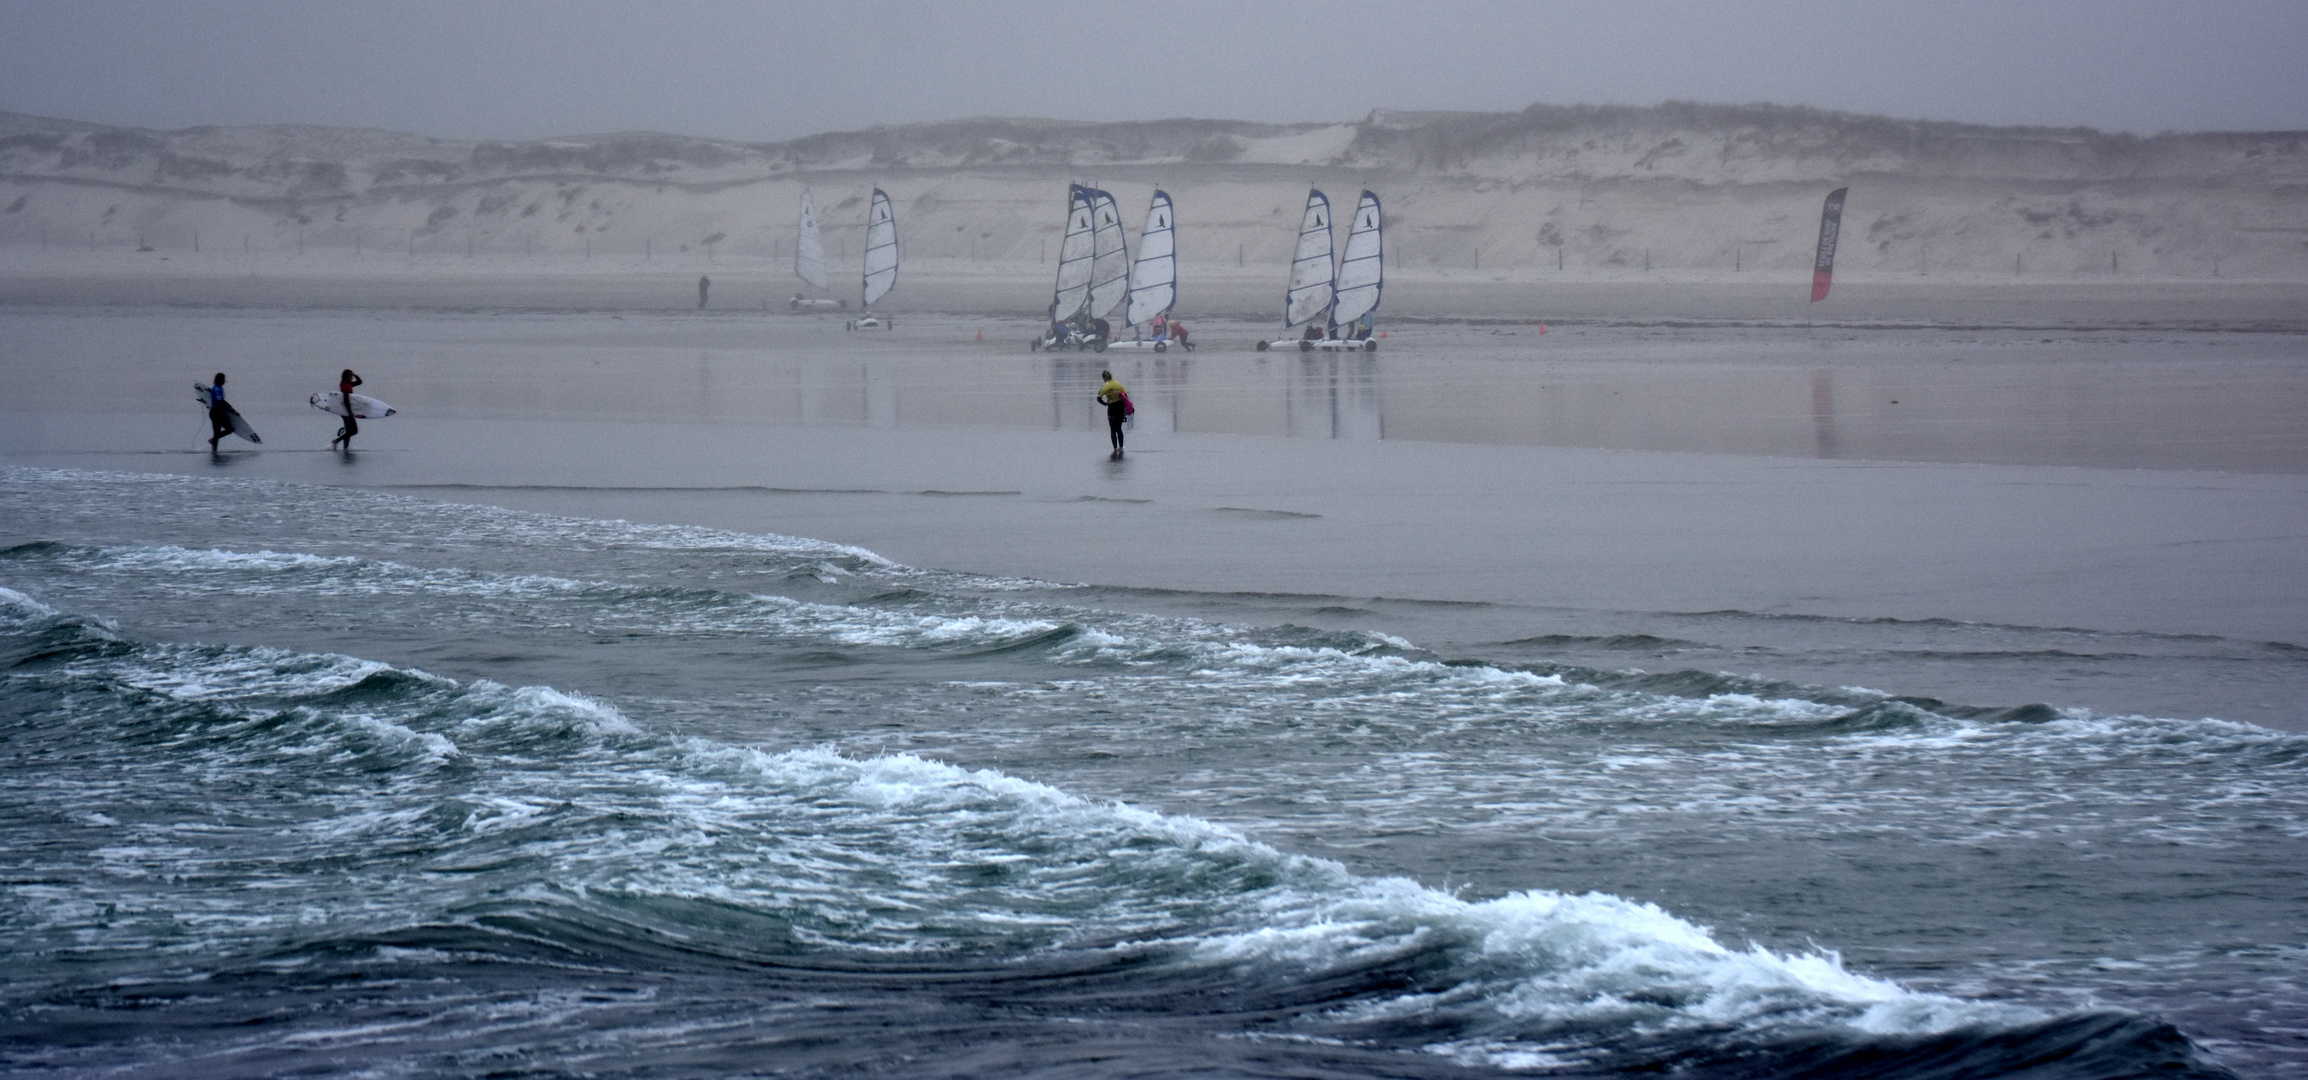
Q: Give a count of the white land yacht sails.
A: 7